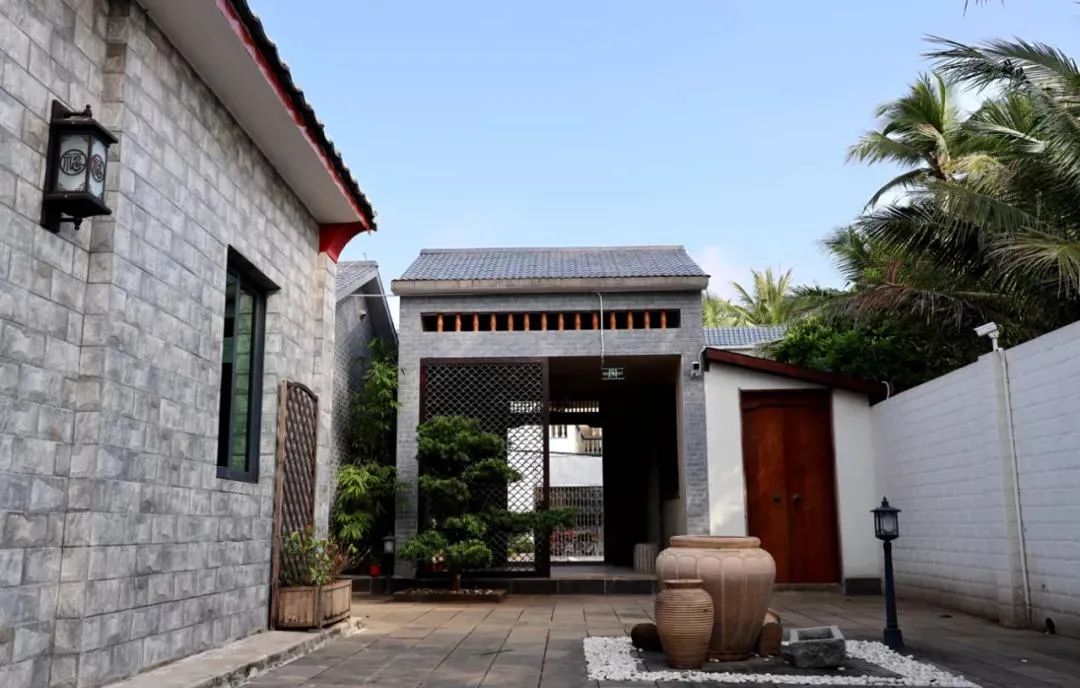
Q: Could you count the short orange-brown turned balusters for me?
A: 14